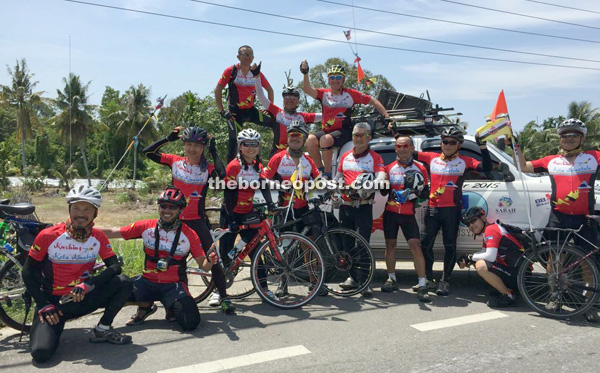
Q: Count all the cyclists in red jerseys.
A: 13